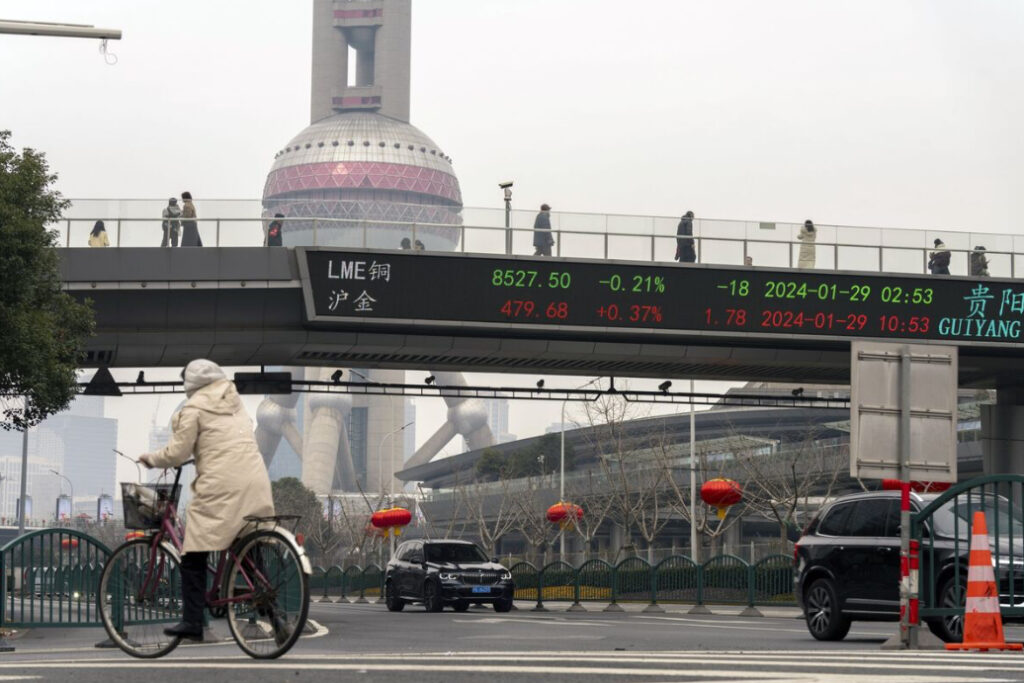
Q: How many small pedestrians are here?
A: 12